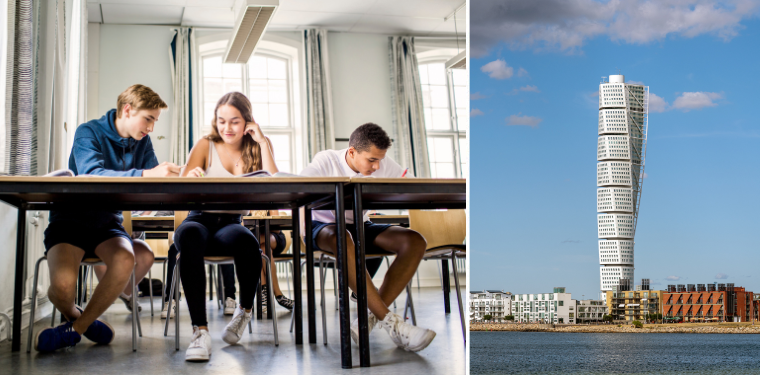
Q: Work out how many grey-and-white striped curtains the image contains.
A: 4